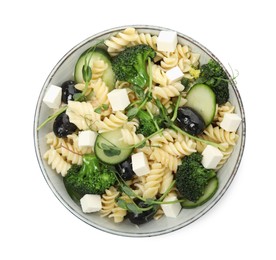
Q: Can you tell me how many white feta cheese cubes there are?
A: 10